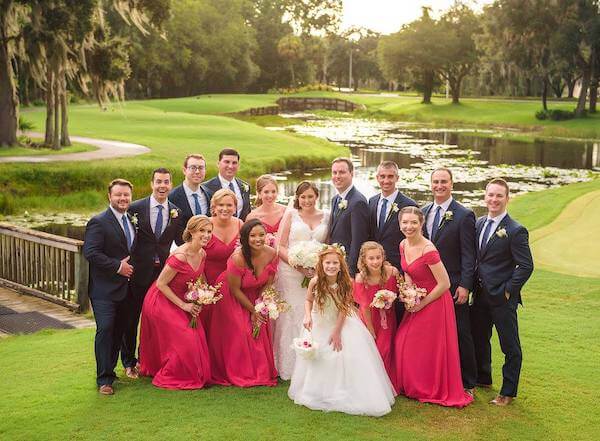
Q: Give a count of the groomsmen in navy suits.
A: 7